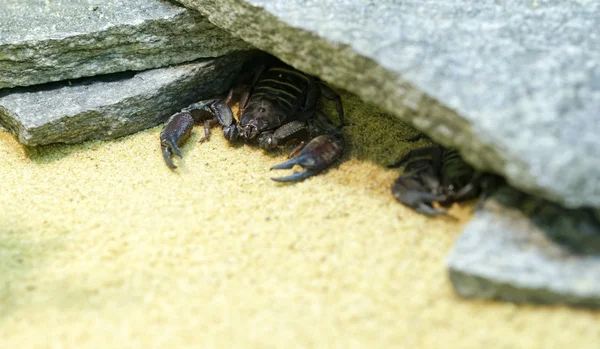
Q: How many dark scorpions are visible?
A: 2